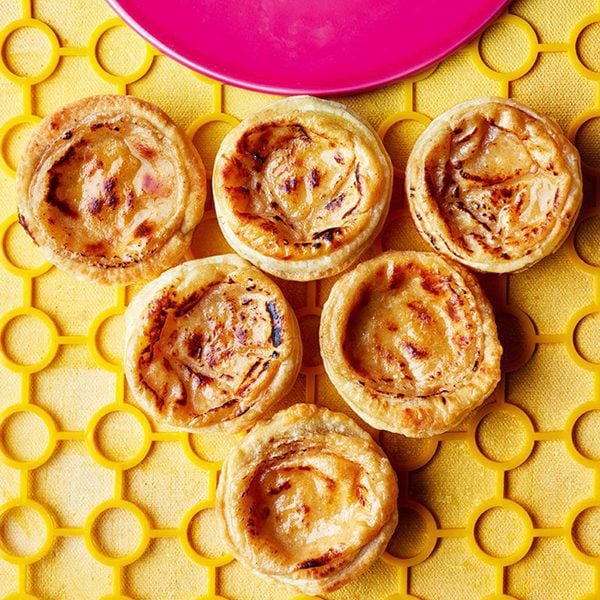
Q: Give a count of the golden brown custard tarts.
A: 6